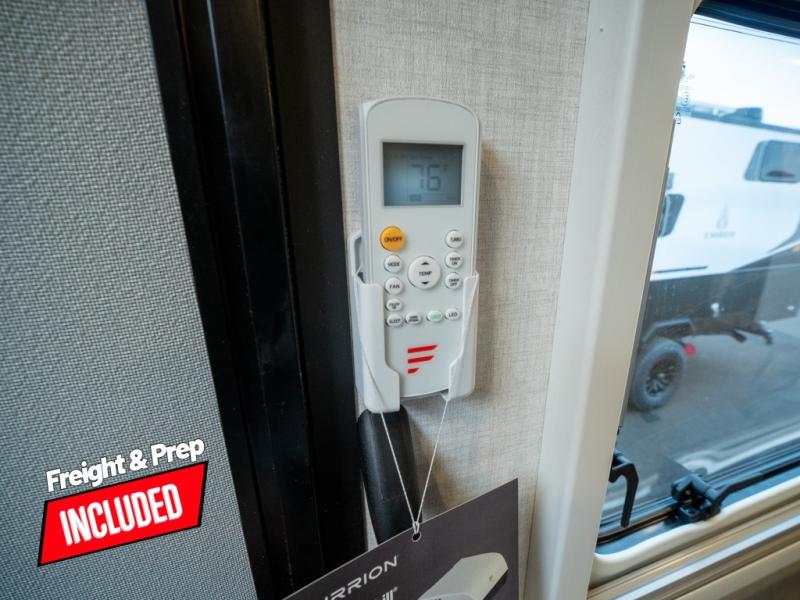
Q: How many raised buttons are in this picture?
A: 12